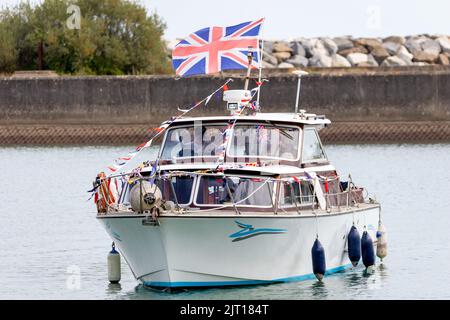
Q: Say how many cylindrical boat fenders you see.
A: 5